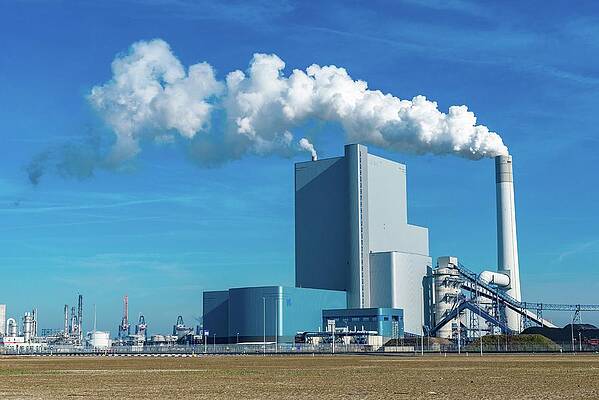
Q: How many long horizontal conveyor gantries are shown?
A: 1